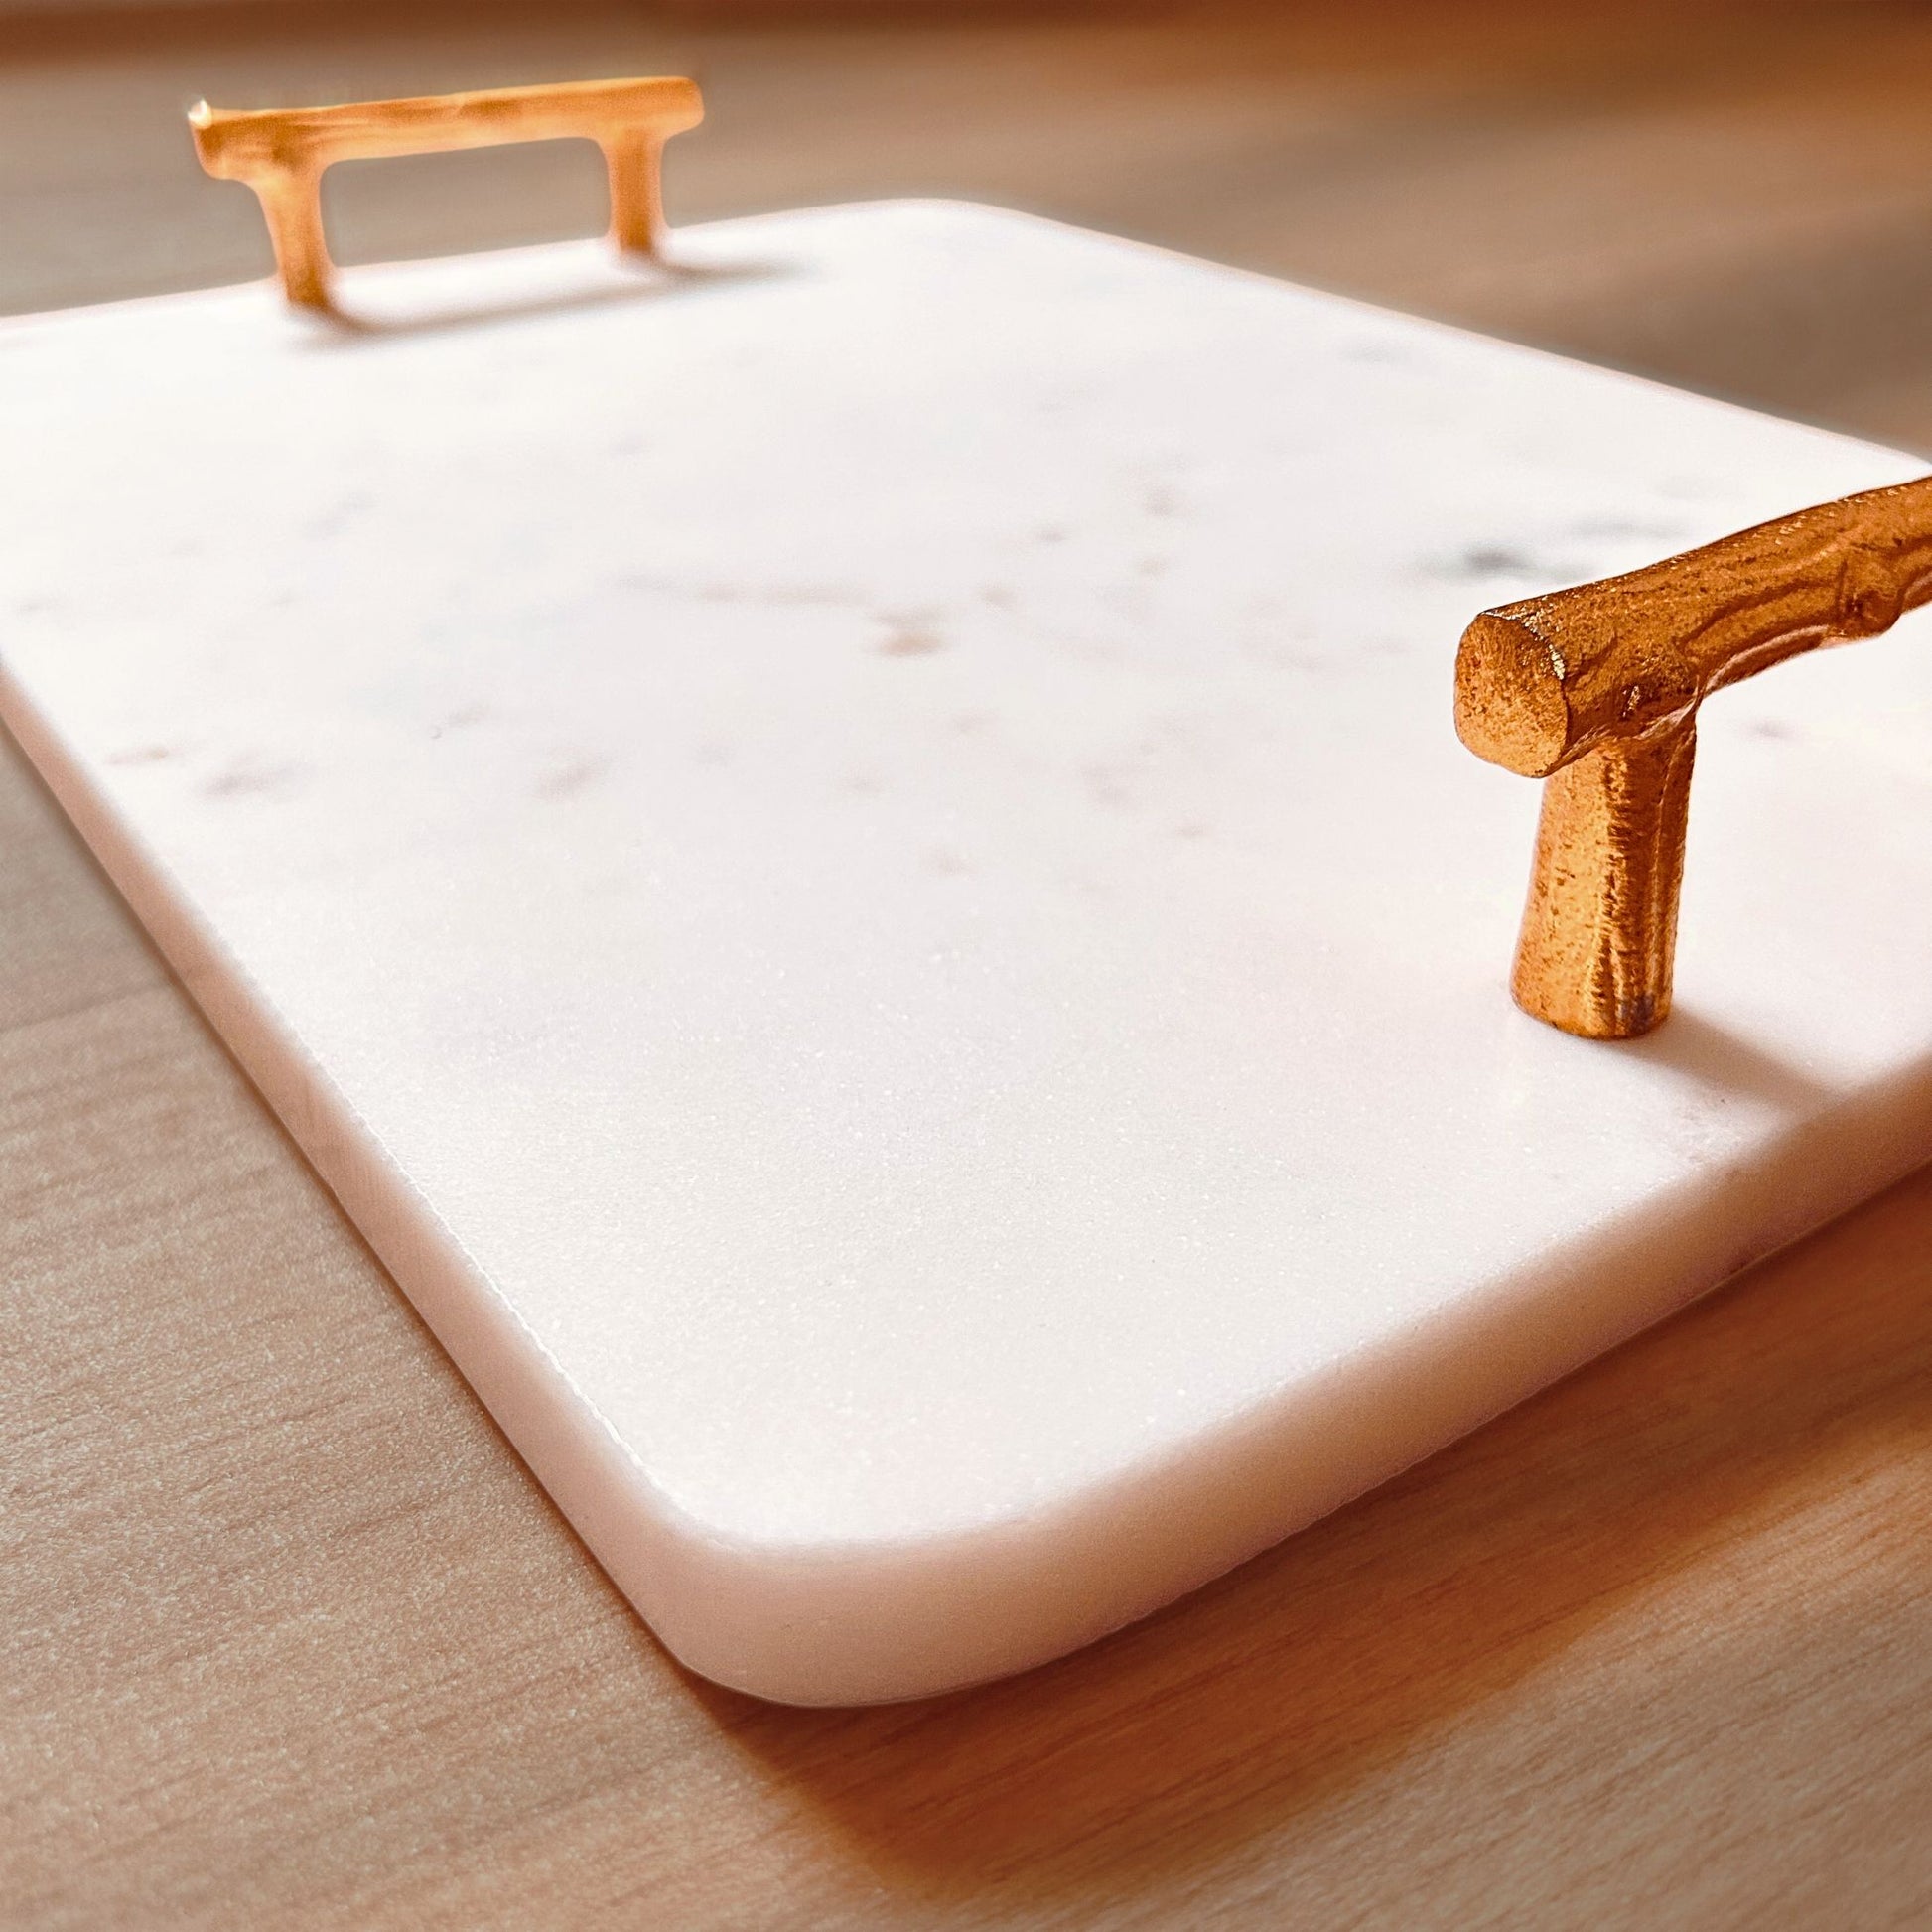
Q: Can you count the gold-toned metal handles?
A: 2